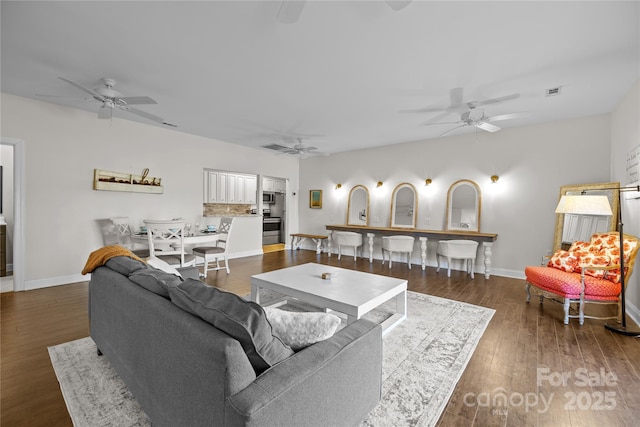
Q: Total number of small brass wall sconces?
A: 4